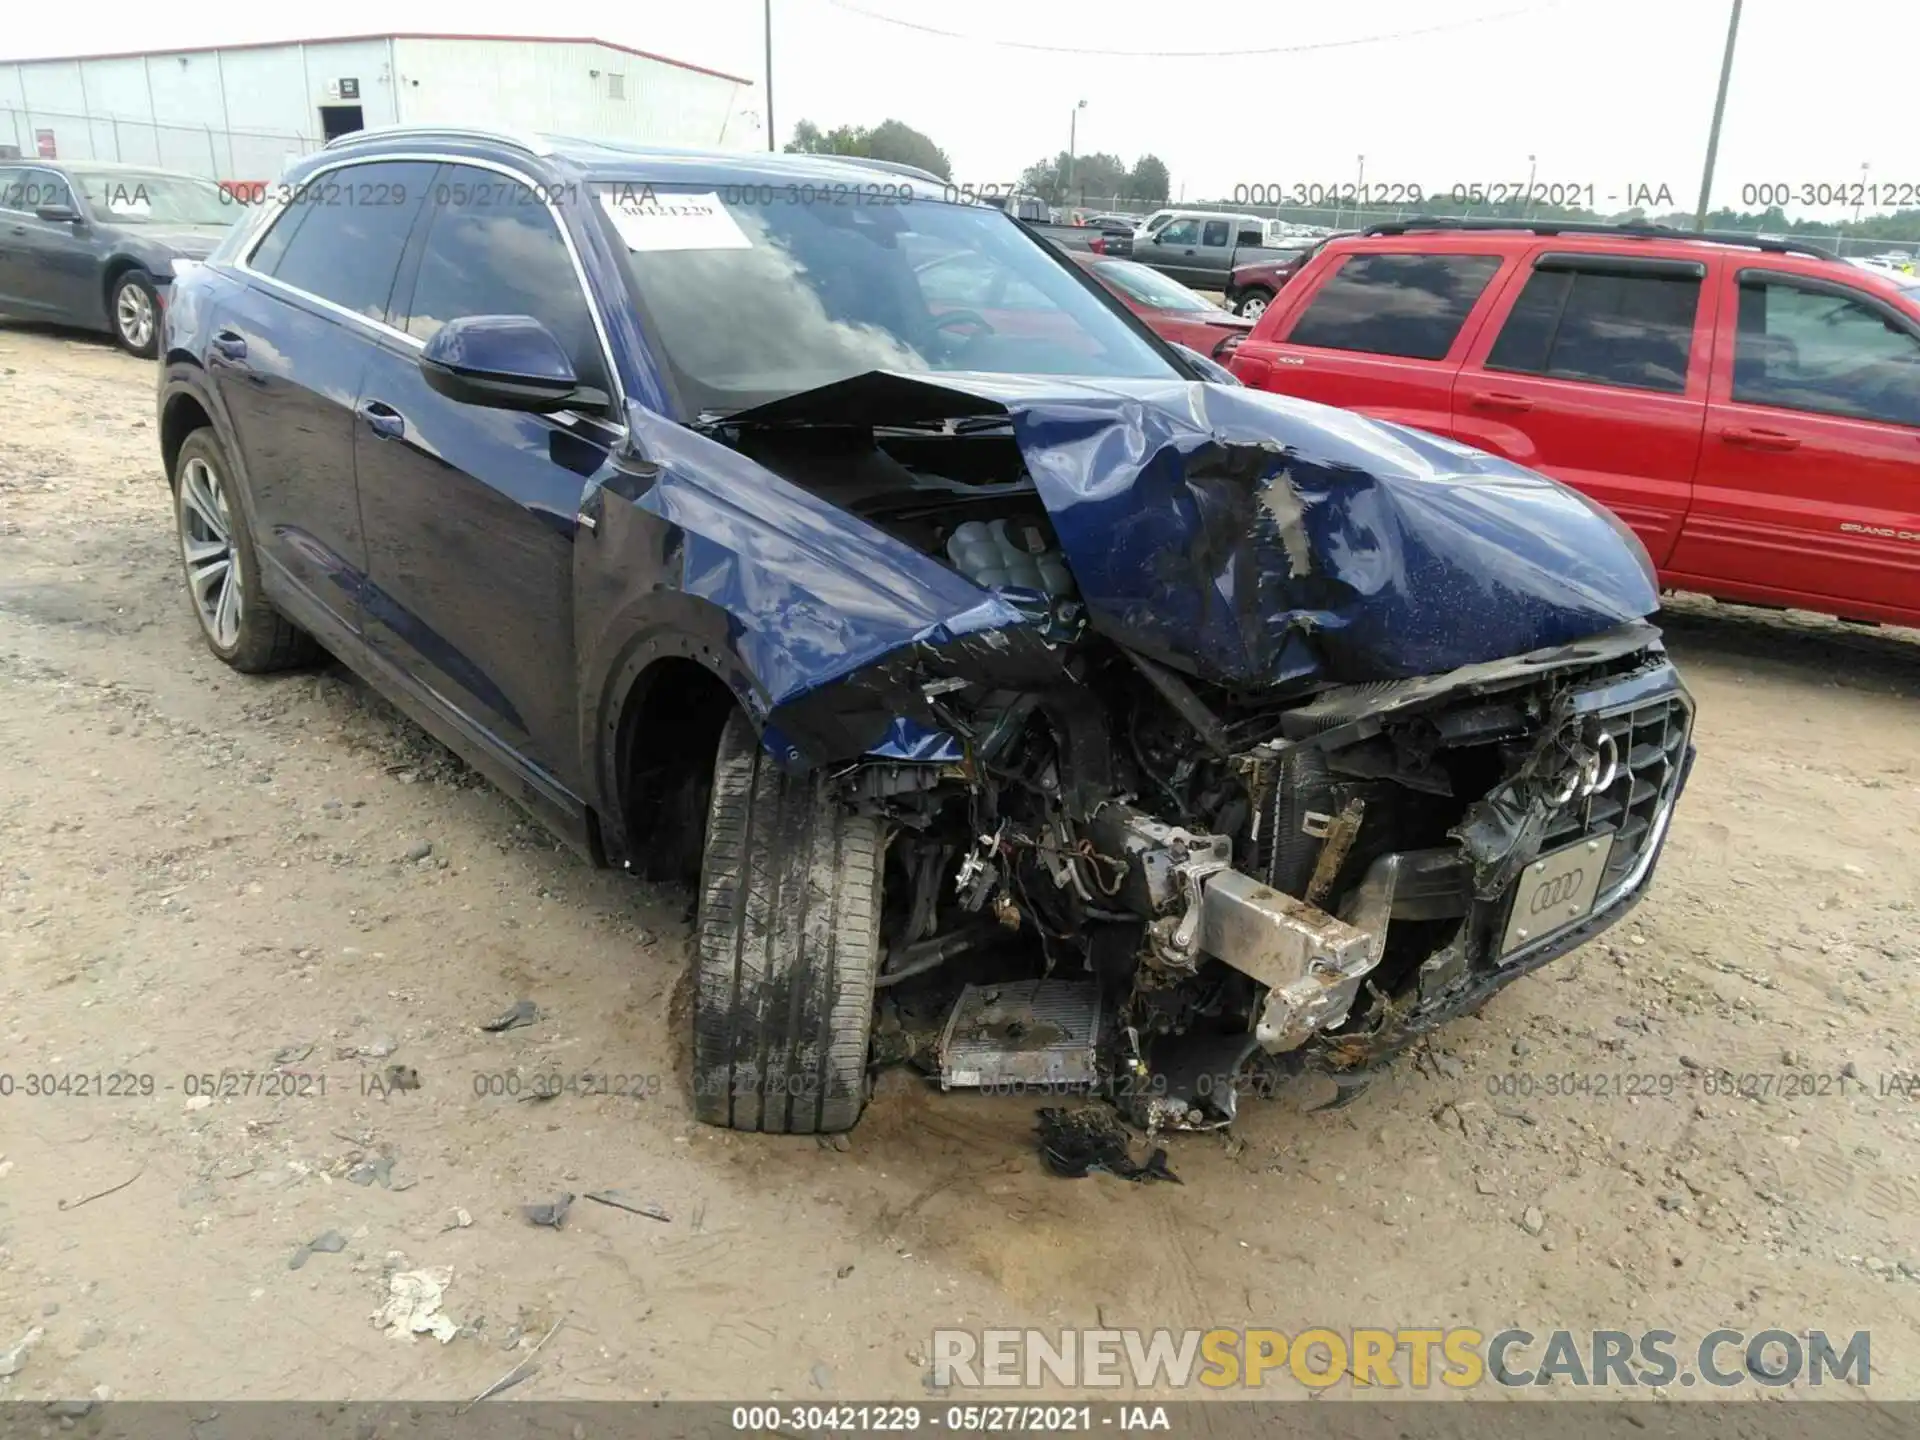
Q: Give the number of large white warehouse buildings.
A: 1